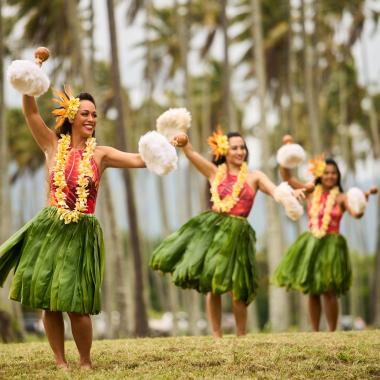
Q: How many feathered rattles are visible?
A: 6